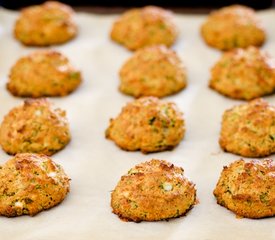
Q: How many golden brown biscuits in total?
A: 12